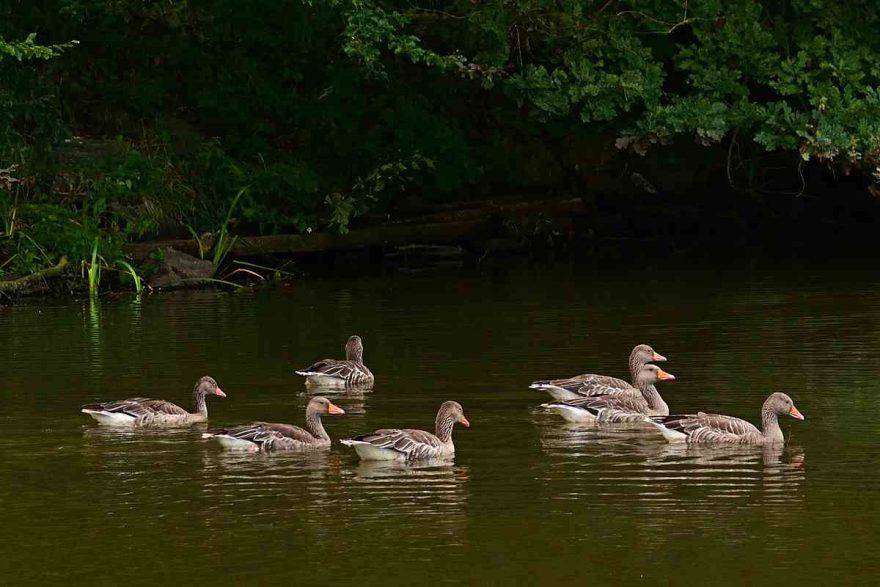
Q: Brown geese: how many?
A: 7